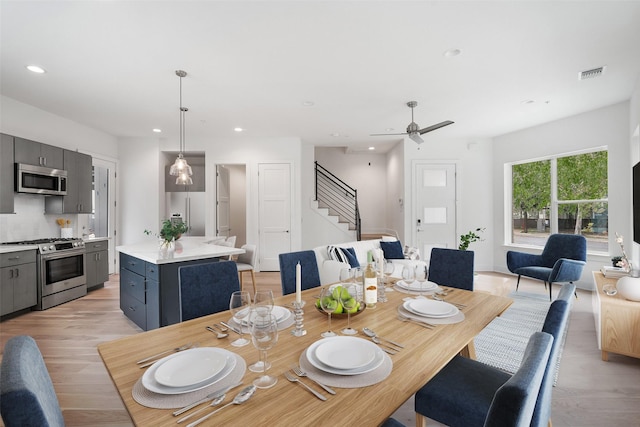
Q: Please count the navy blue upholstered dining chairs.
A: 6